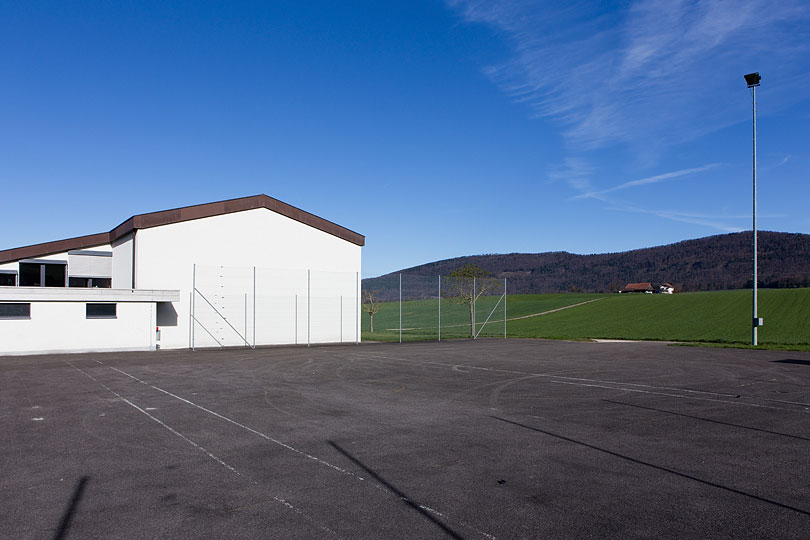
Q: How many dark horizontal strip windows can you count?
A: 2